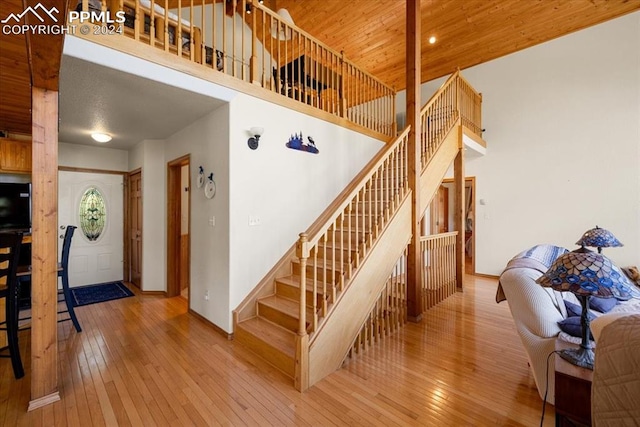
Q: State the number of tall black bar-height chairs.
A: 2